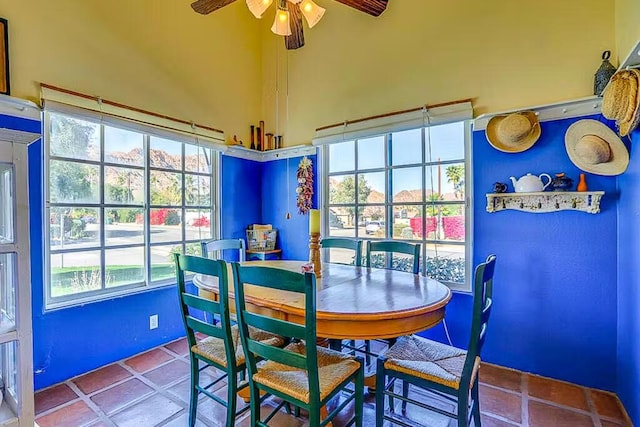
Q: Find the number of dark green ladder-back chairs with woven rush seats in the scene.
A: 6